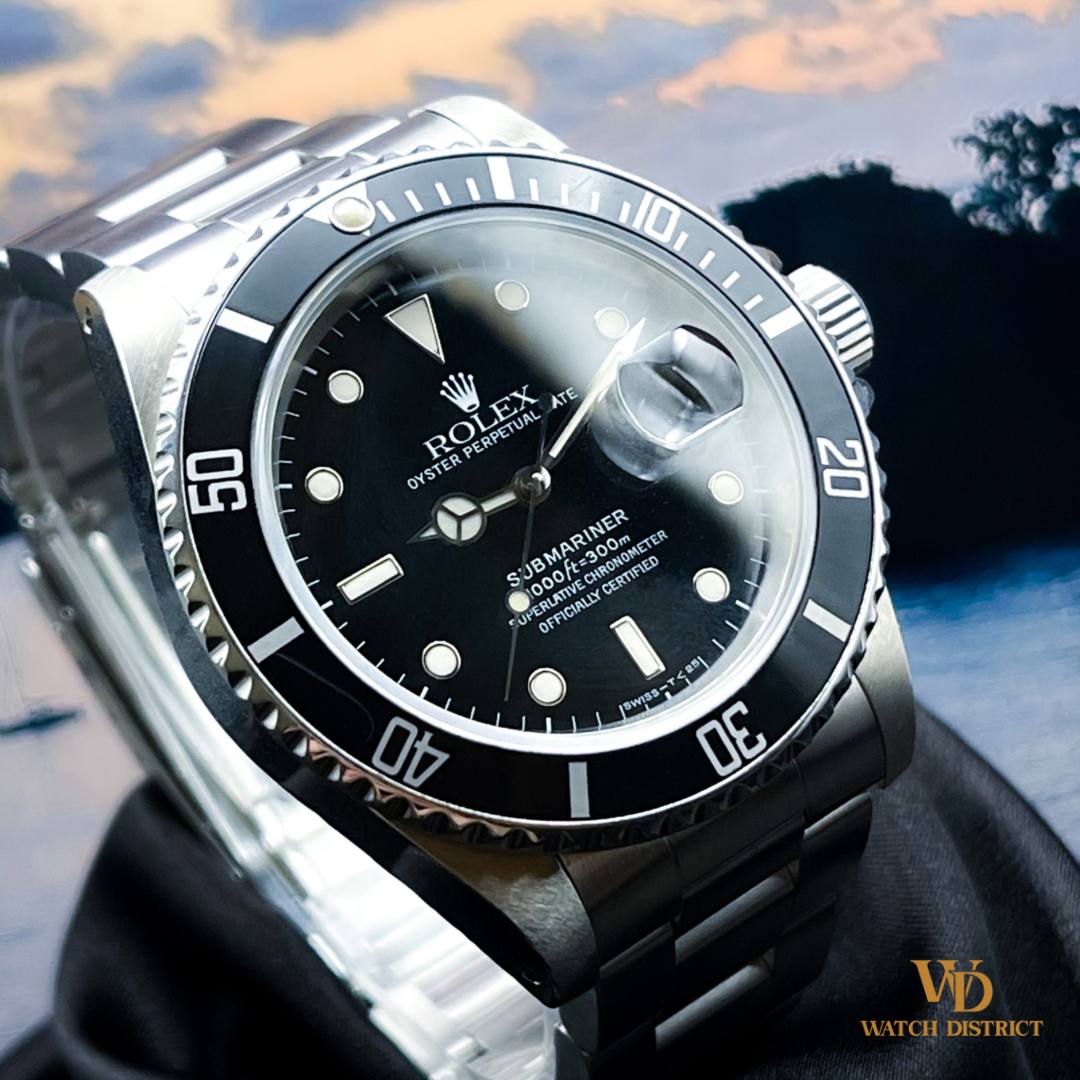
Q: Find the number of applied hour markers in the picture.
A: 11